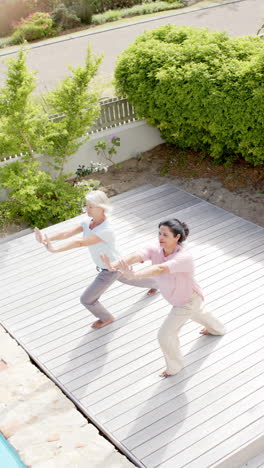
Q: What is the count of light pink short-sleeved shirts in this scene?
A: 1